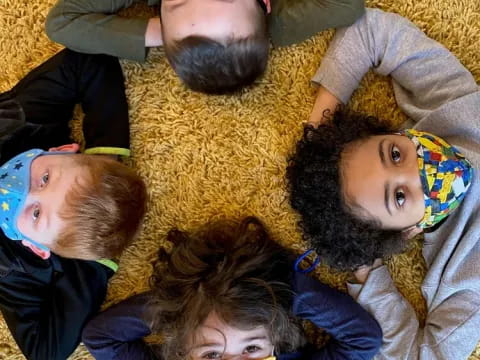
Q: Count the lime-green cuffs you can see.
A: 2